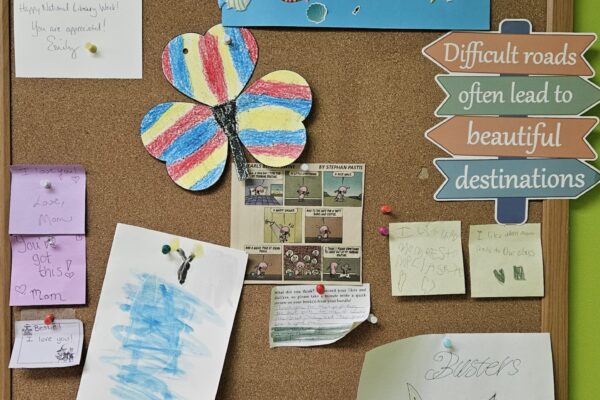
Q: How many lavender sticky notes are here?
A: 2